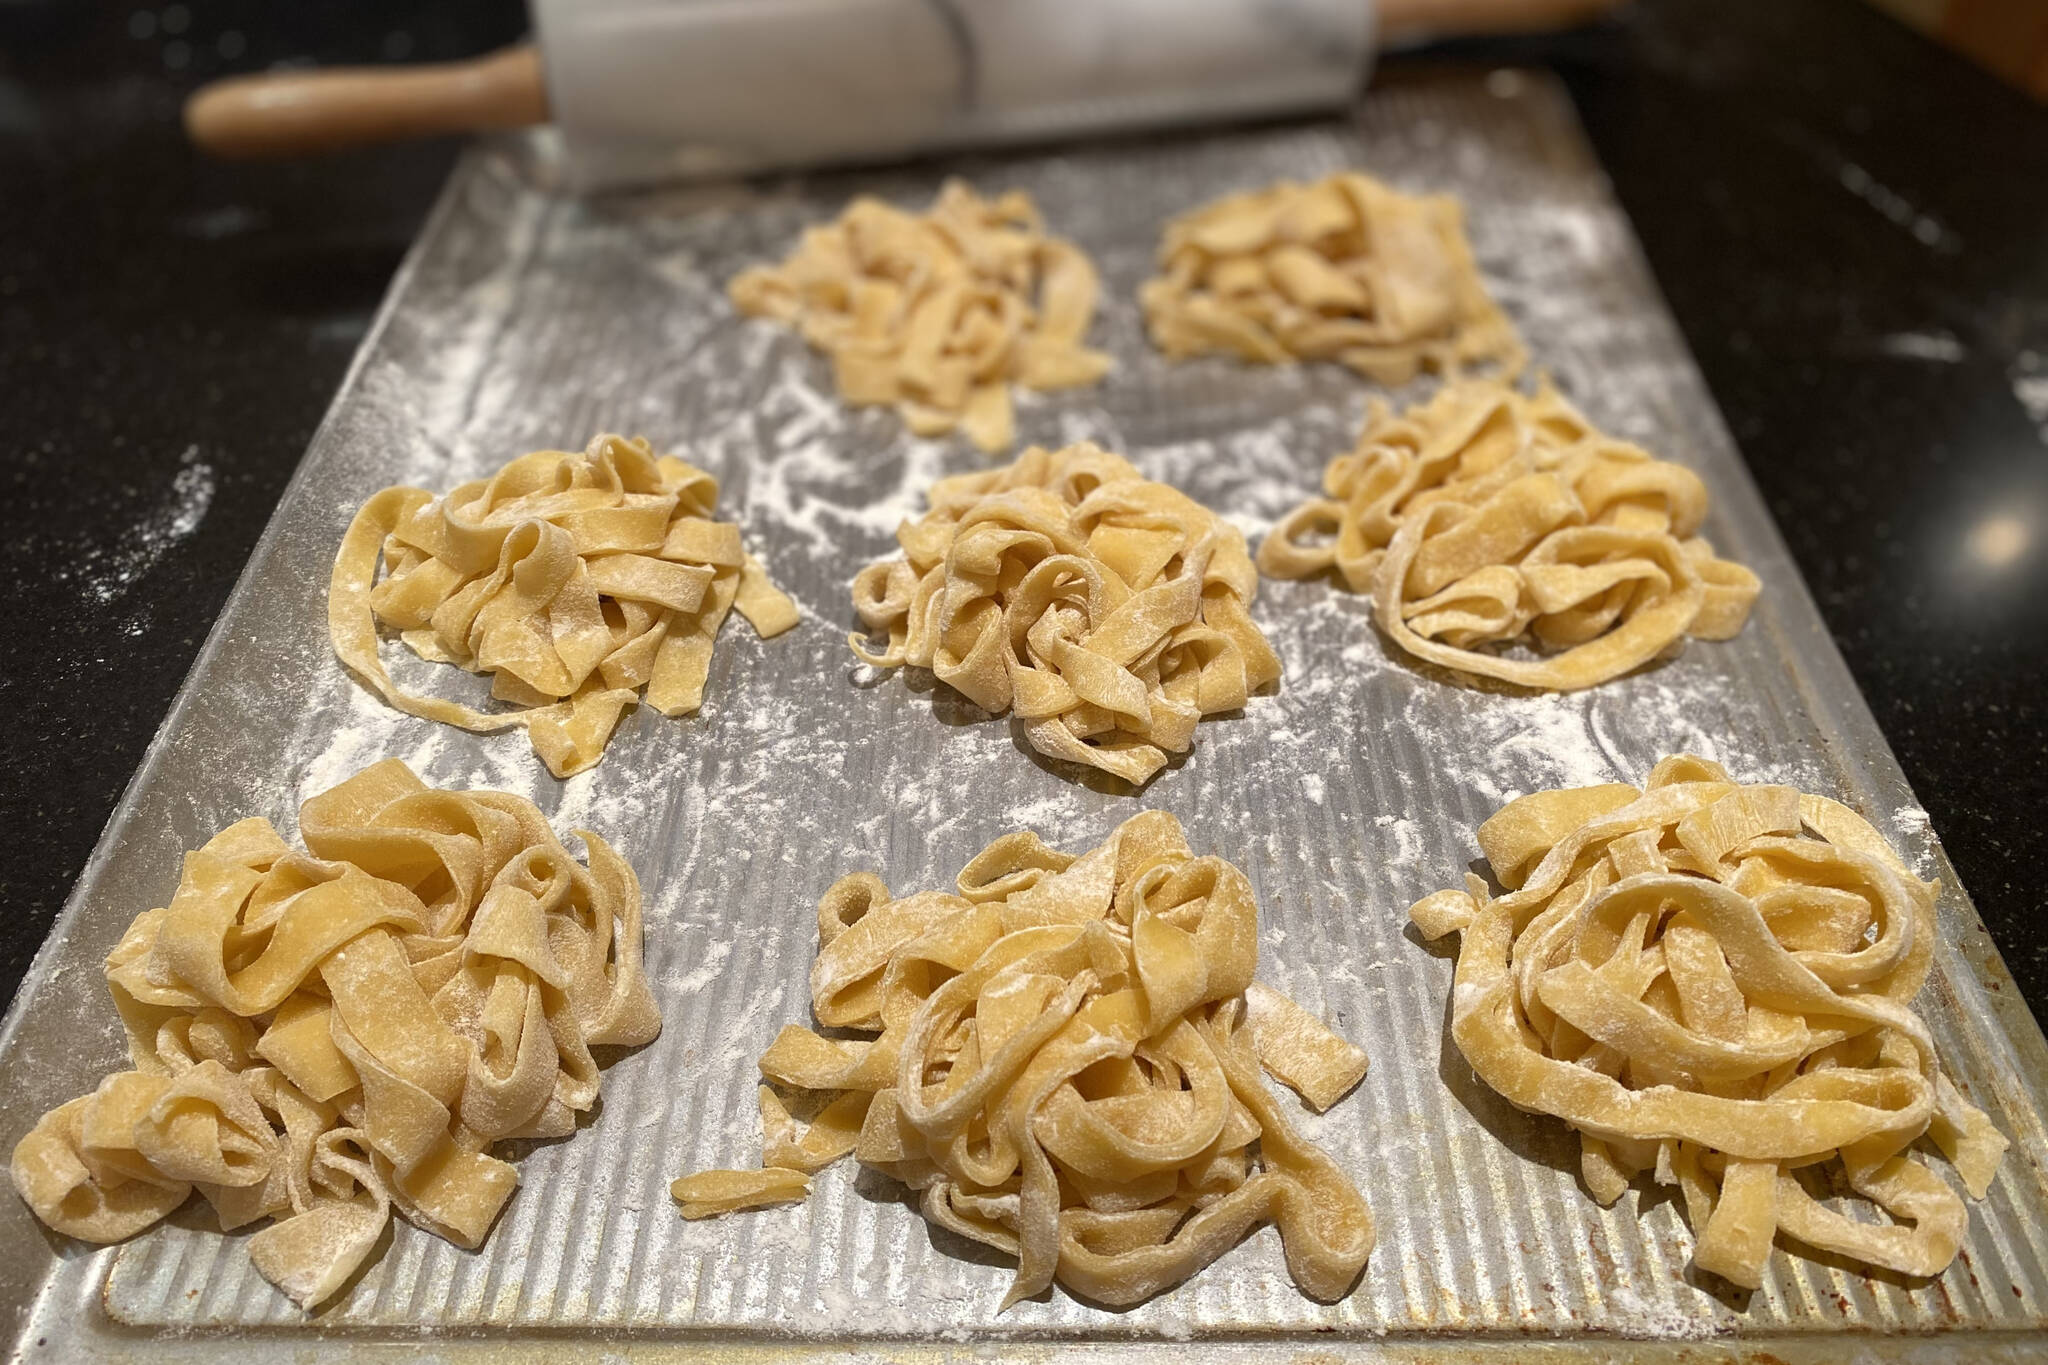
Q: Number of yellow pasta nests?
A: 8